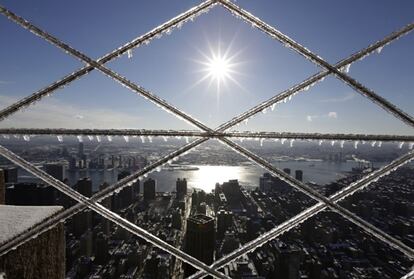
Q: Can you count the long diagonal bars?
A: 6